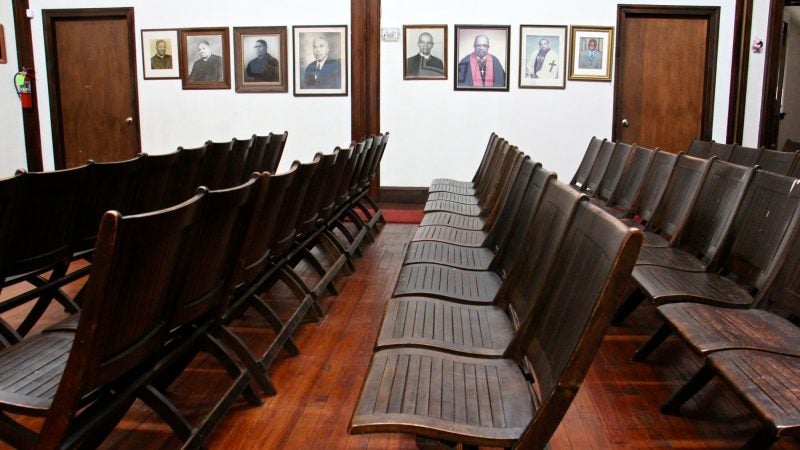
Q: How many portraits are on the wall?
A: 8